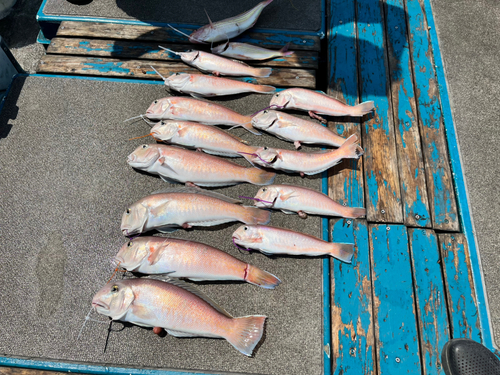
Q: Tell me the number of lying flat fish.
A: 15